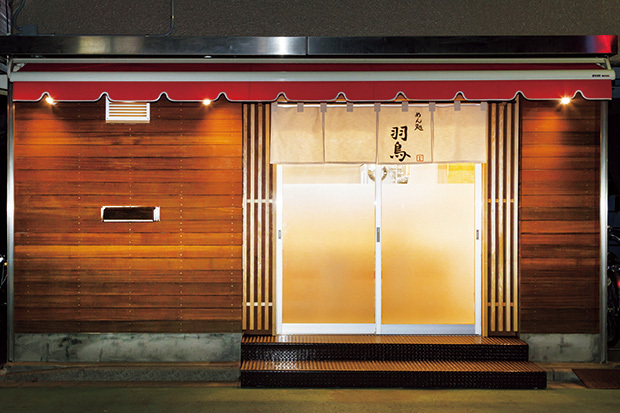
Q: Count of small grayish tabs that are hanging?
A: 9